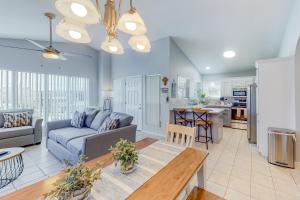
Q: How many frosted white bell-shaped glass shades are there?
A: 5